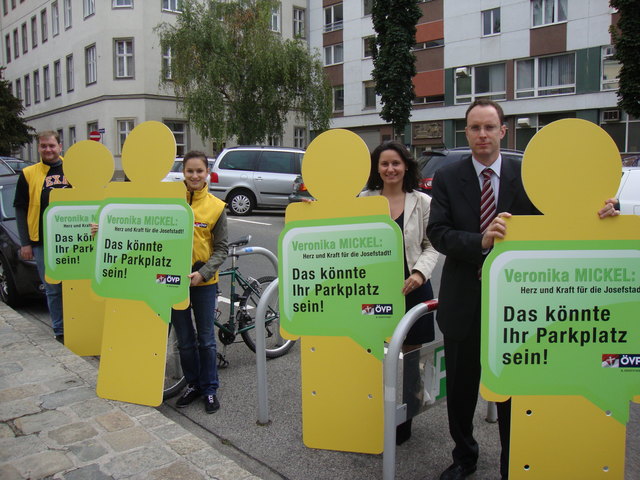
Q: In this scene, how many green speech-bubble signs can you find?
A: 4